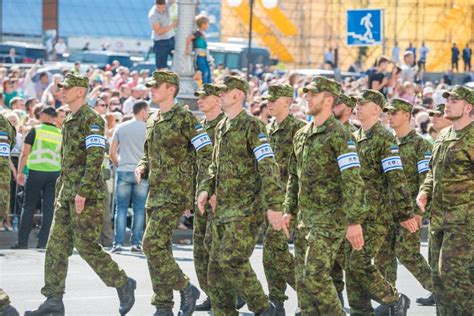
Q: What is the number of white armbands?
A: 7